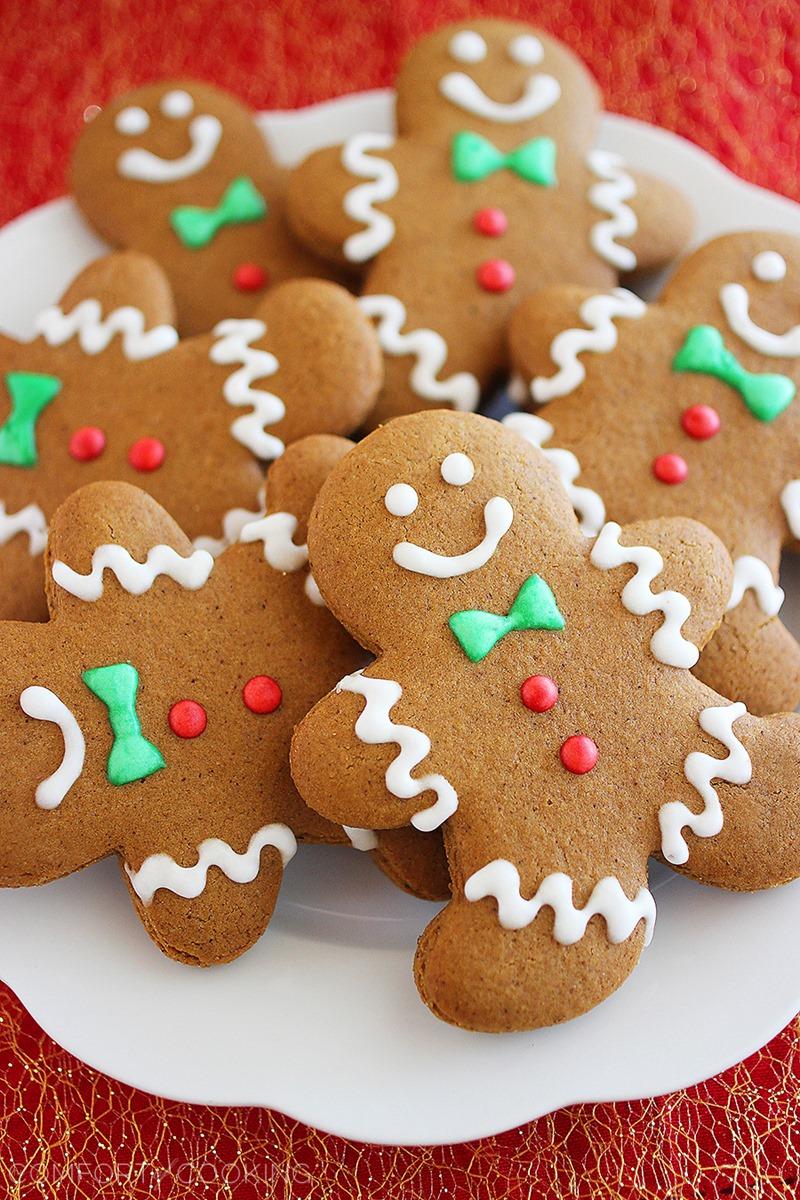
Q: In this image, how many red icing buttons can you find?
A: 11